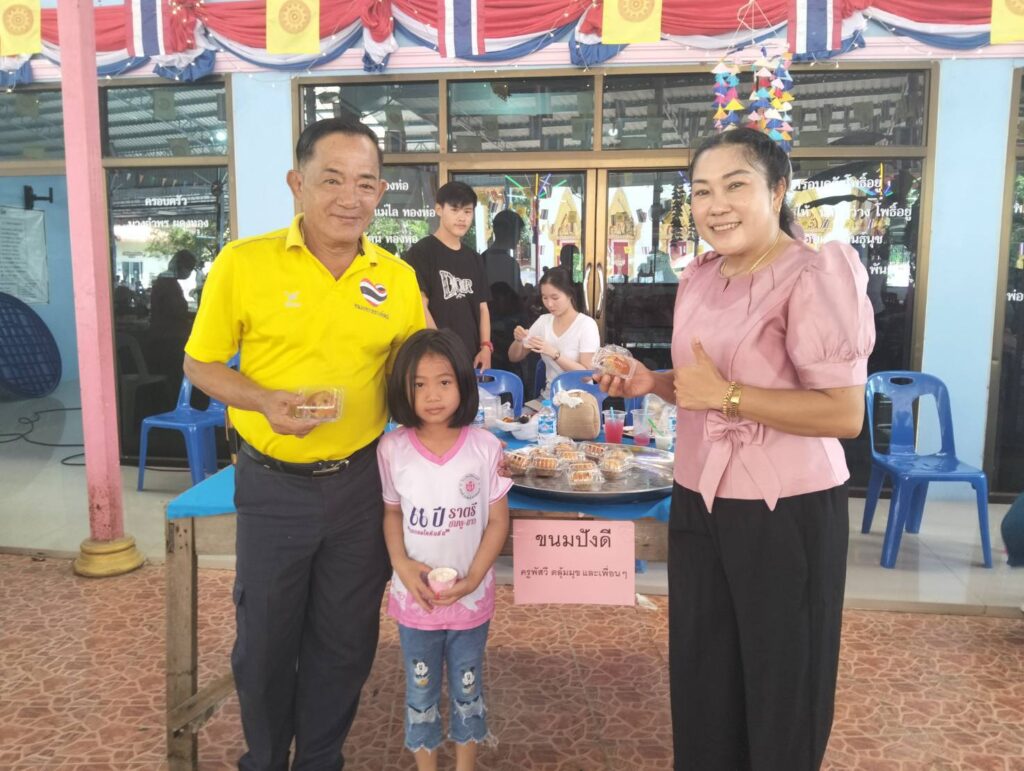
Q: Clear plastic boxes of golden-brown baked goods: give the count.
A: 12